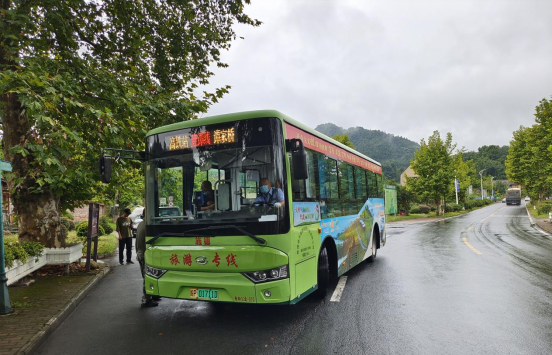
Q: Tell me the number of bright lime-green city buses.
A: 1